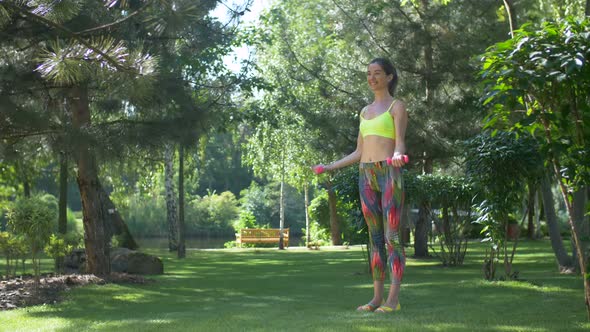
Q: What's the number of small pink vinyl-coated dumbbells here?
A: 2